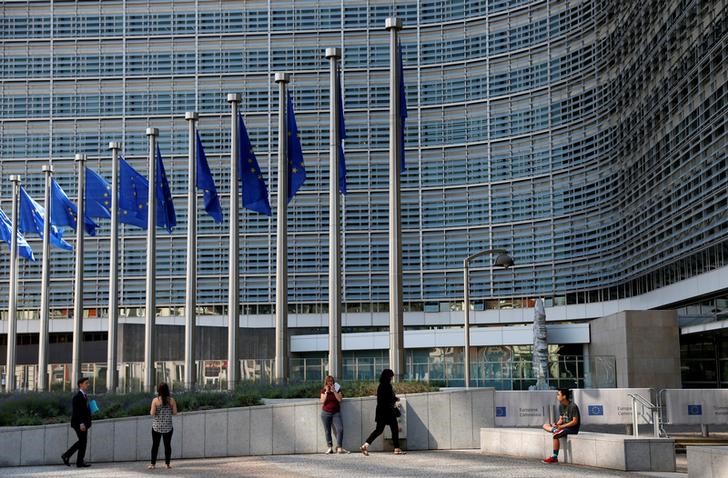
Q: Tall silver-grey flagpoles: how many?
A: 10